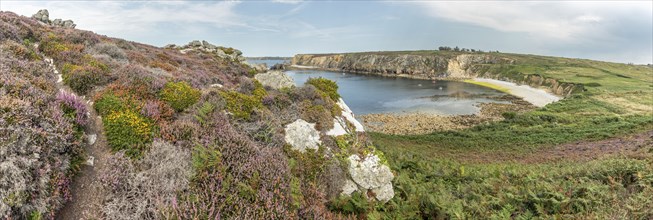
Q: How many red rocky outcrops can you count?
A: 0